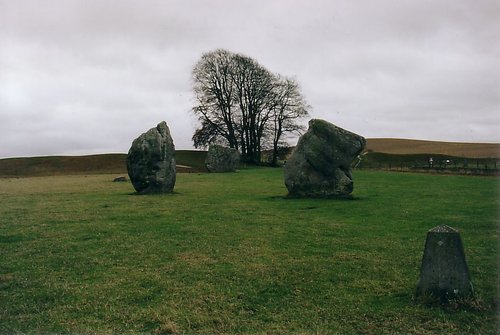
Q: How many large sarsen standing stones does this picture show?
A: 3